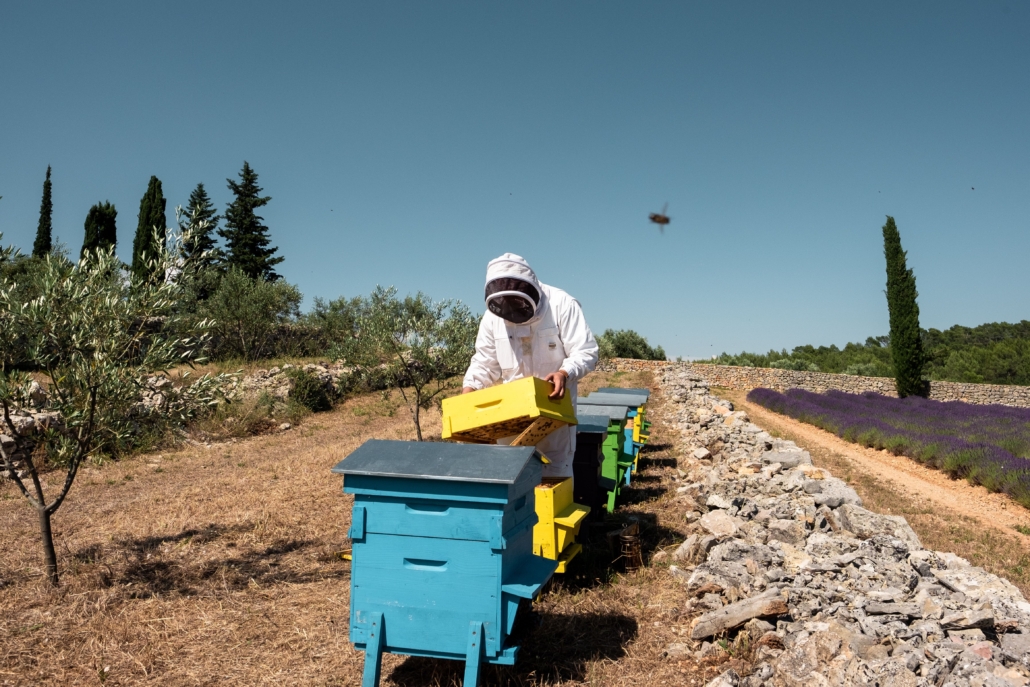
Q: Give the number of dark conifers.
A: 6